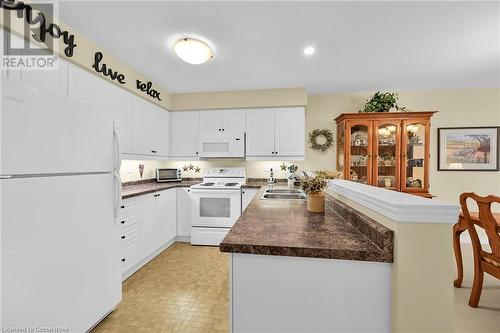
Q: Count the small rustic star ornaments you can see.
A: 4